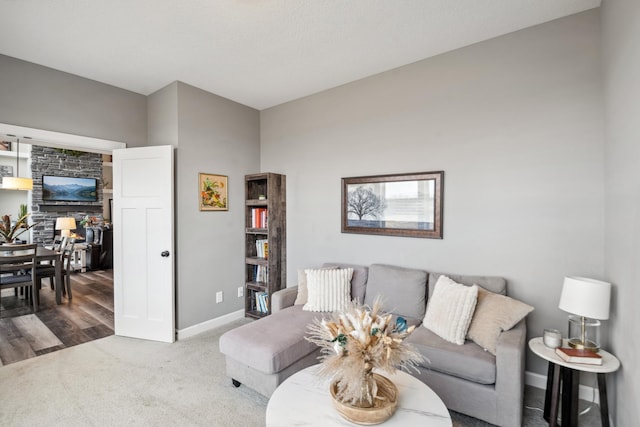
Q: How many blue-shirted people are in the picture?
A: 0